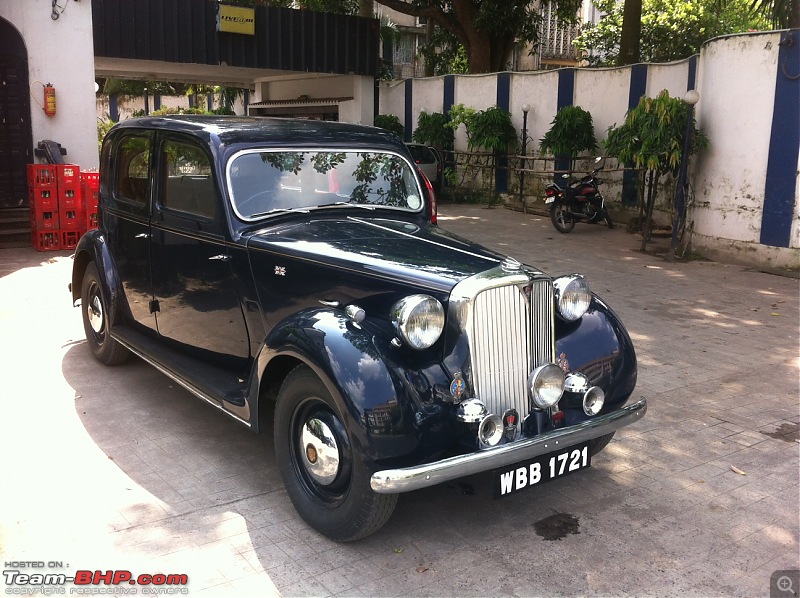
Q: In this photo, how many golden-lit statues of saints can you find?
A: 0